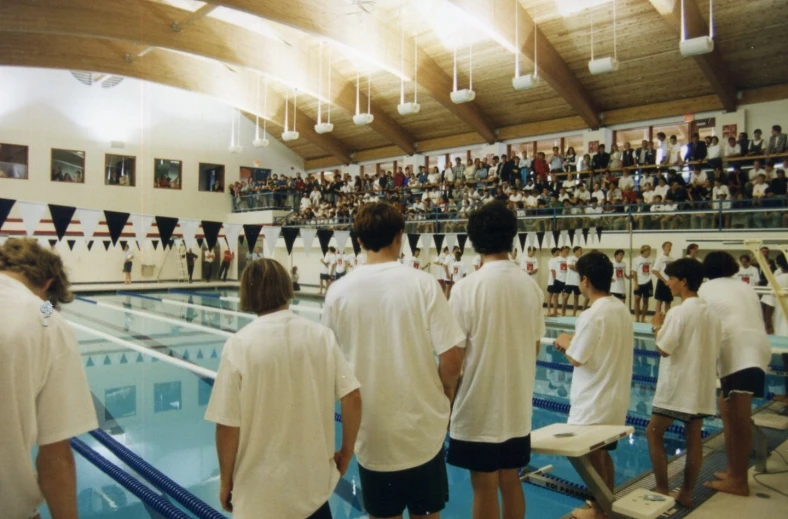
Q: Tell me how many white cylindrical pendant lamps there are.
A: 10